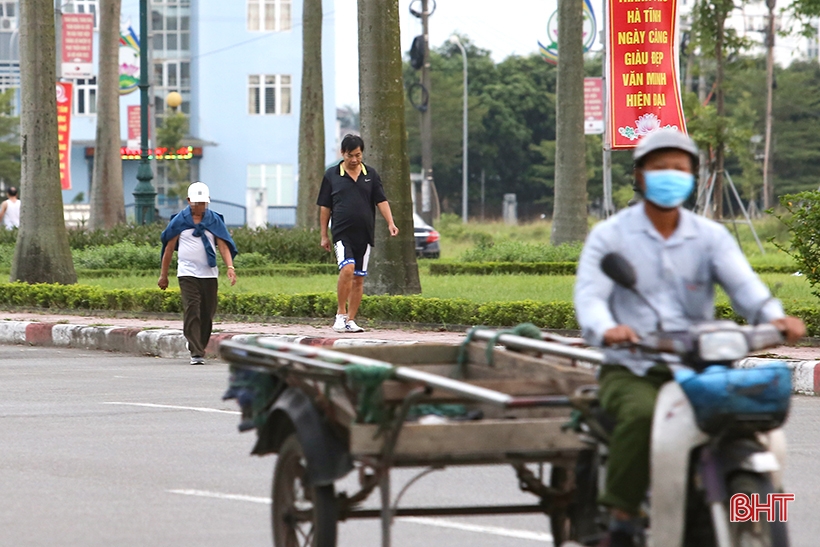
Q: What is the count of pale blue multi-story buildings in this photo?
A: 1